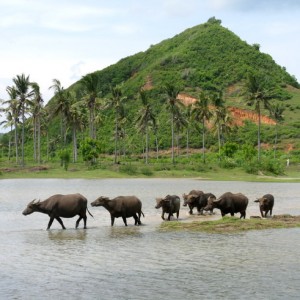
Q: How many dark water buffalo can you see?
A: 7